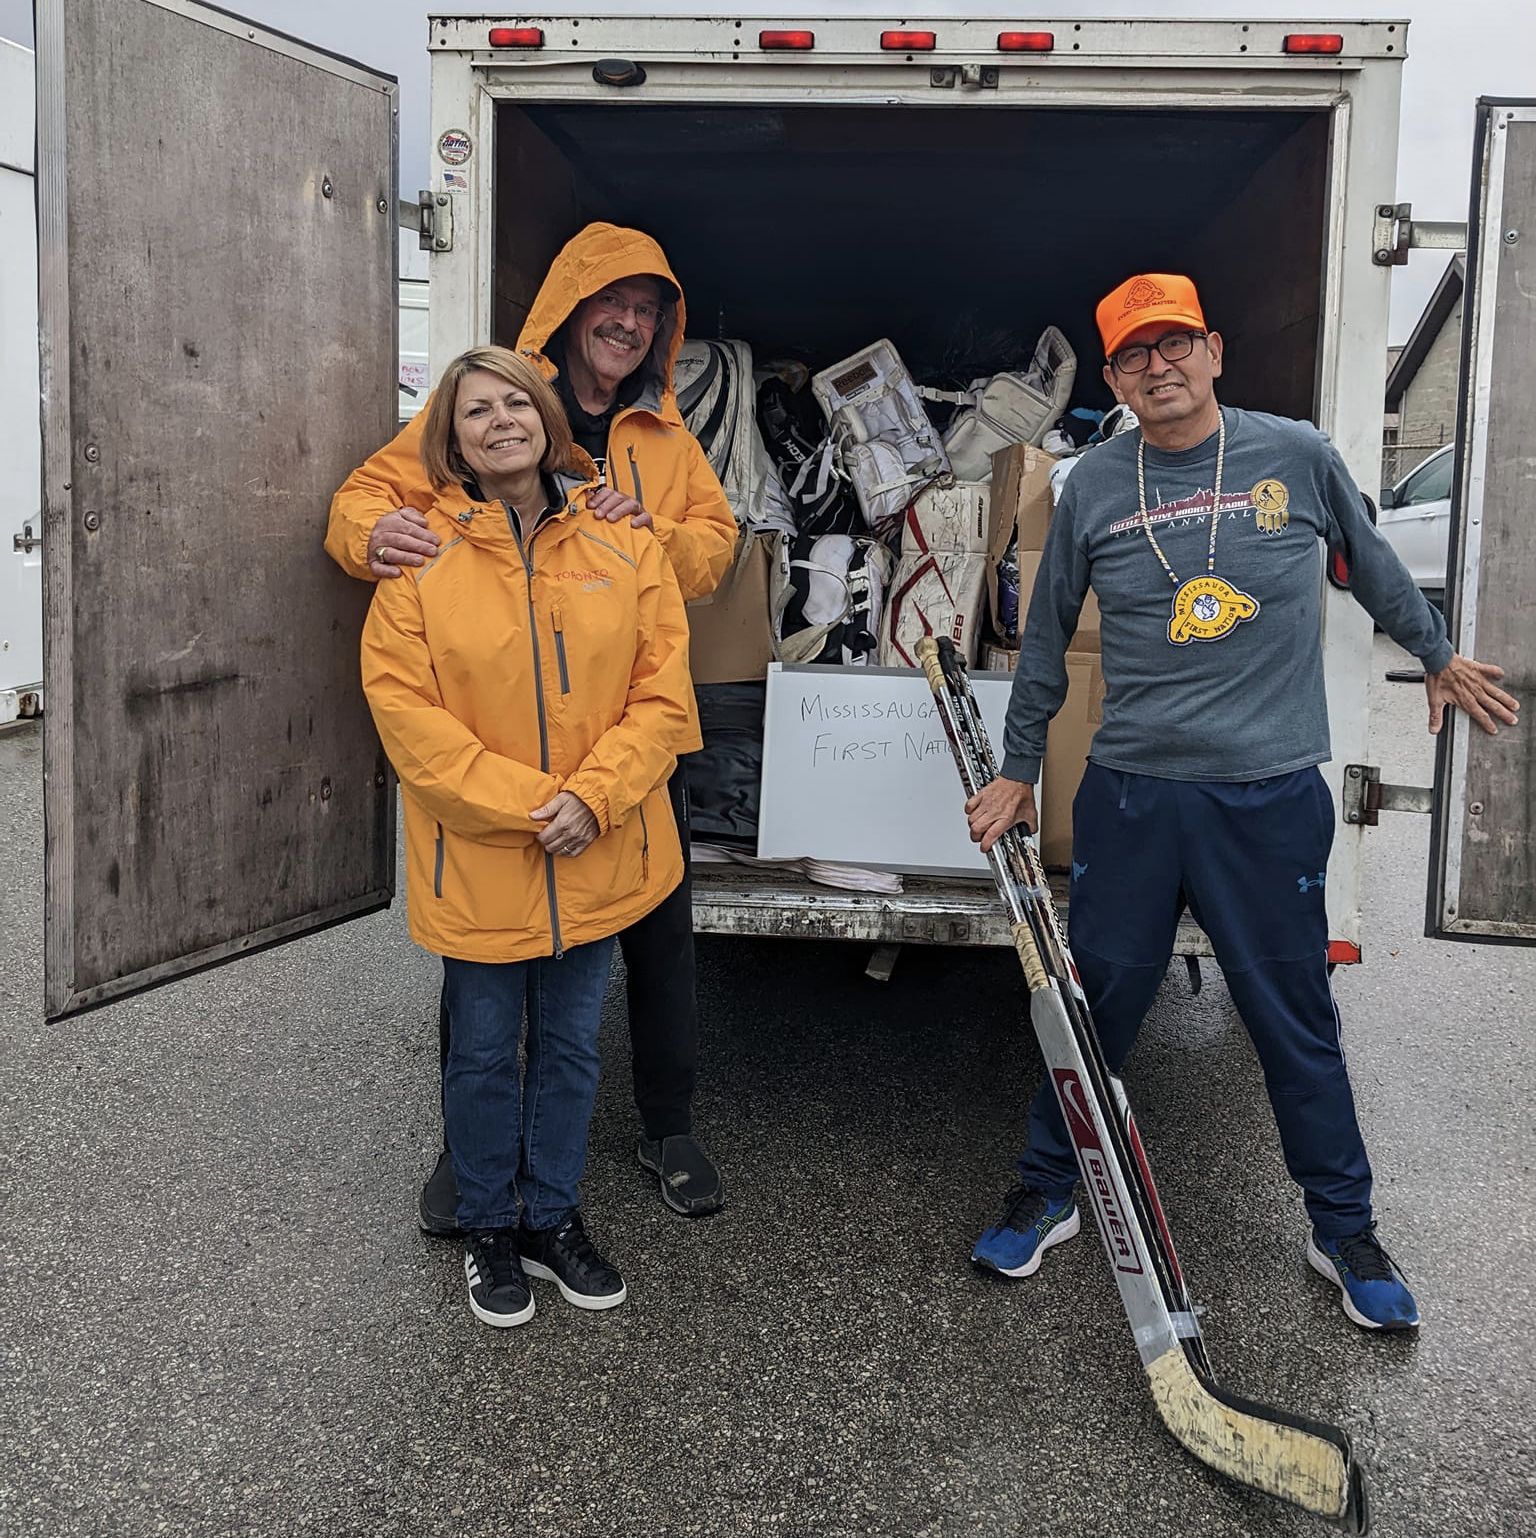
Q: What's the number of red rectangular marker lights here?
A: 5